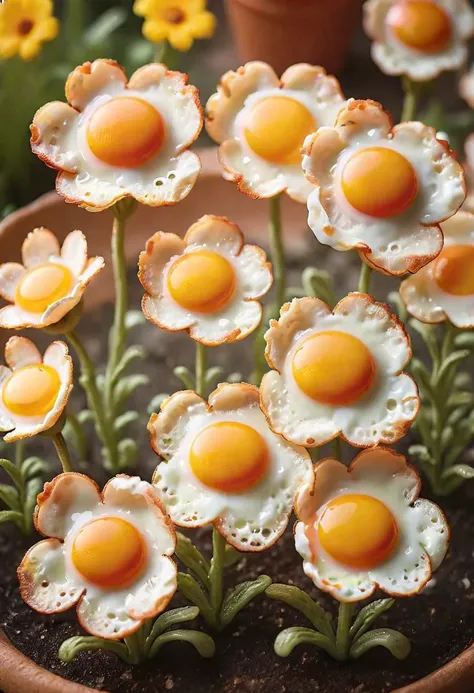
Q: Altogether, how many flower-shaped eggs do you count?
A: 12